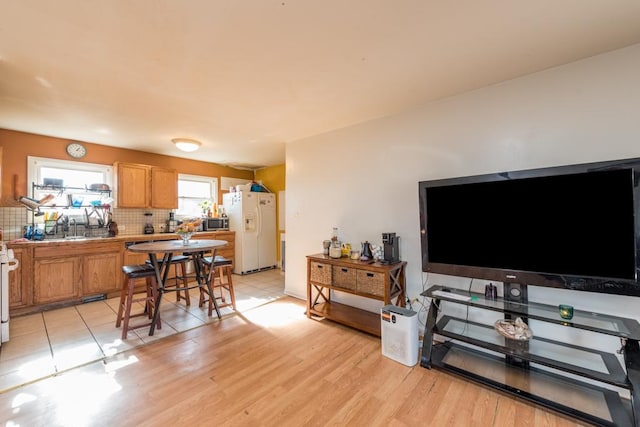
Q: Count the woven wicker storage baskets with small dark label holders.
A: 3